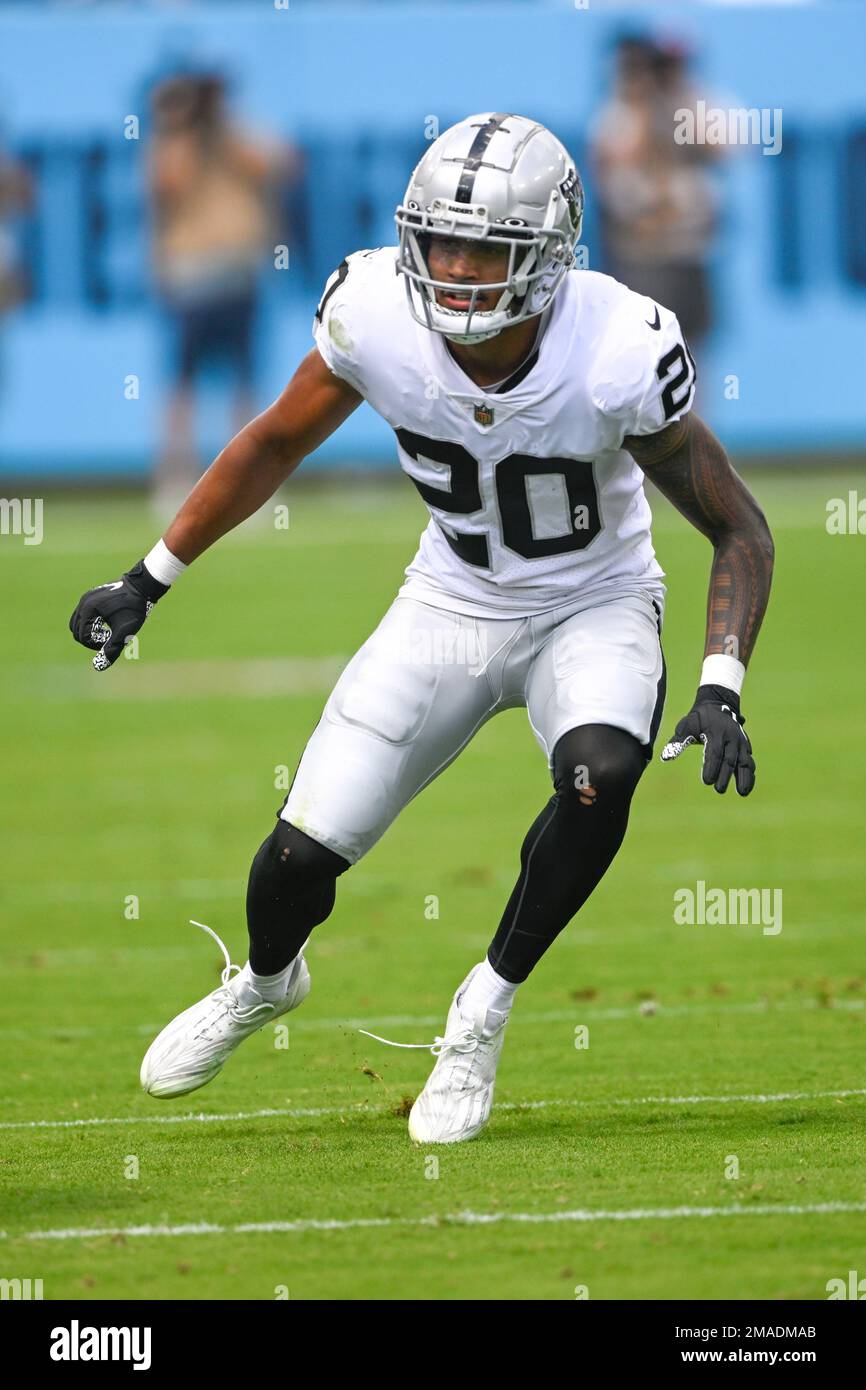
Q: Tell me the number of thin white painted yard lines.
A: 3